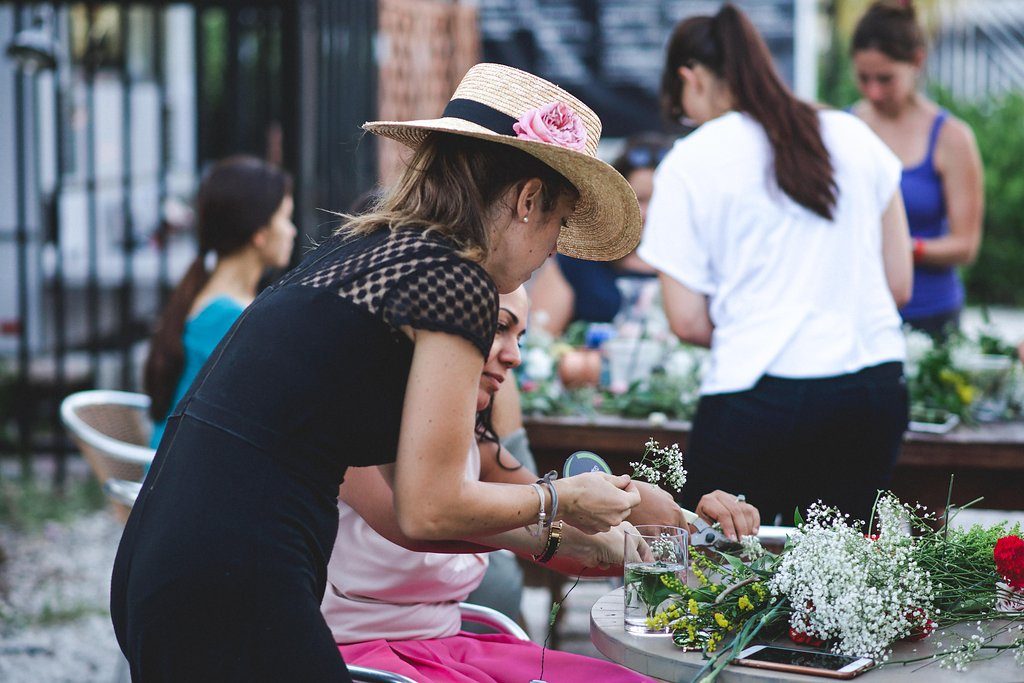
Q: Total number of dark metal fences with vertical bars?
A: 1